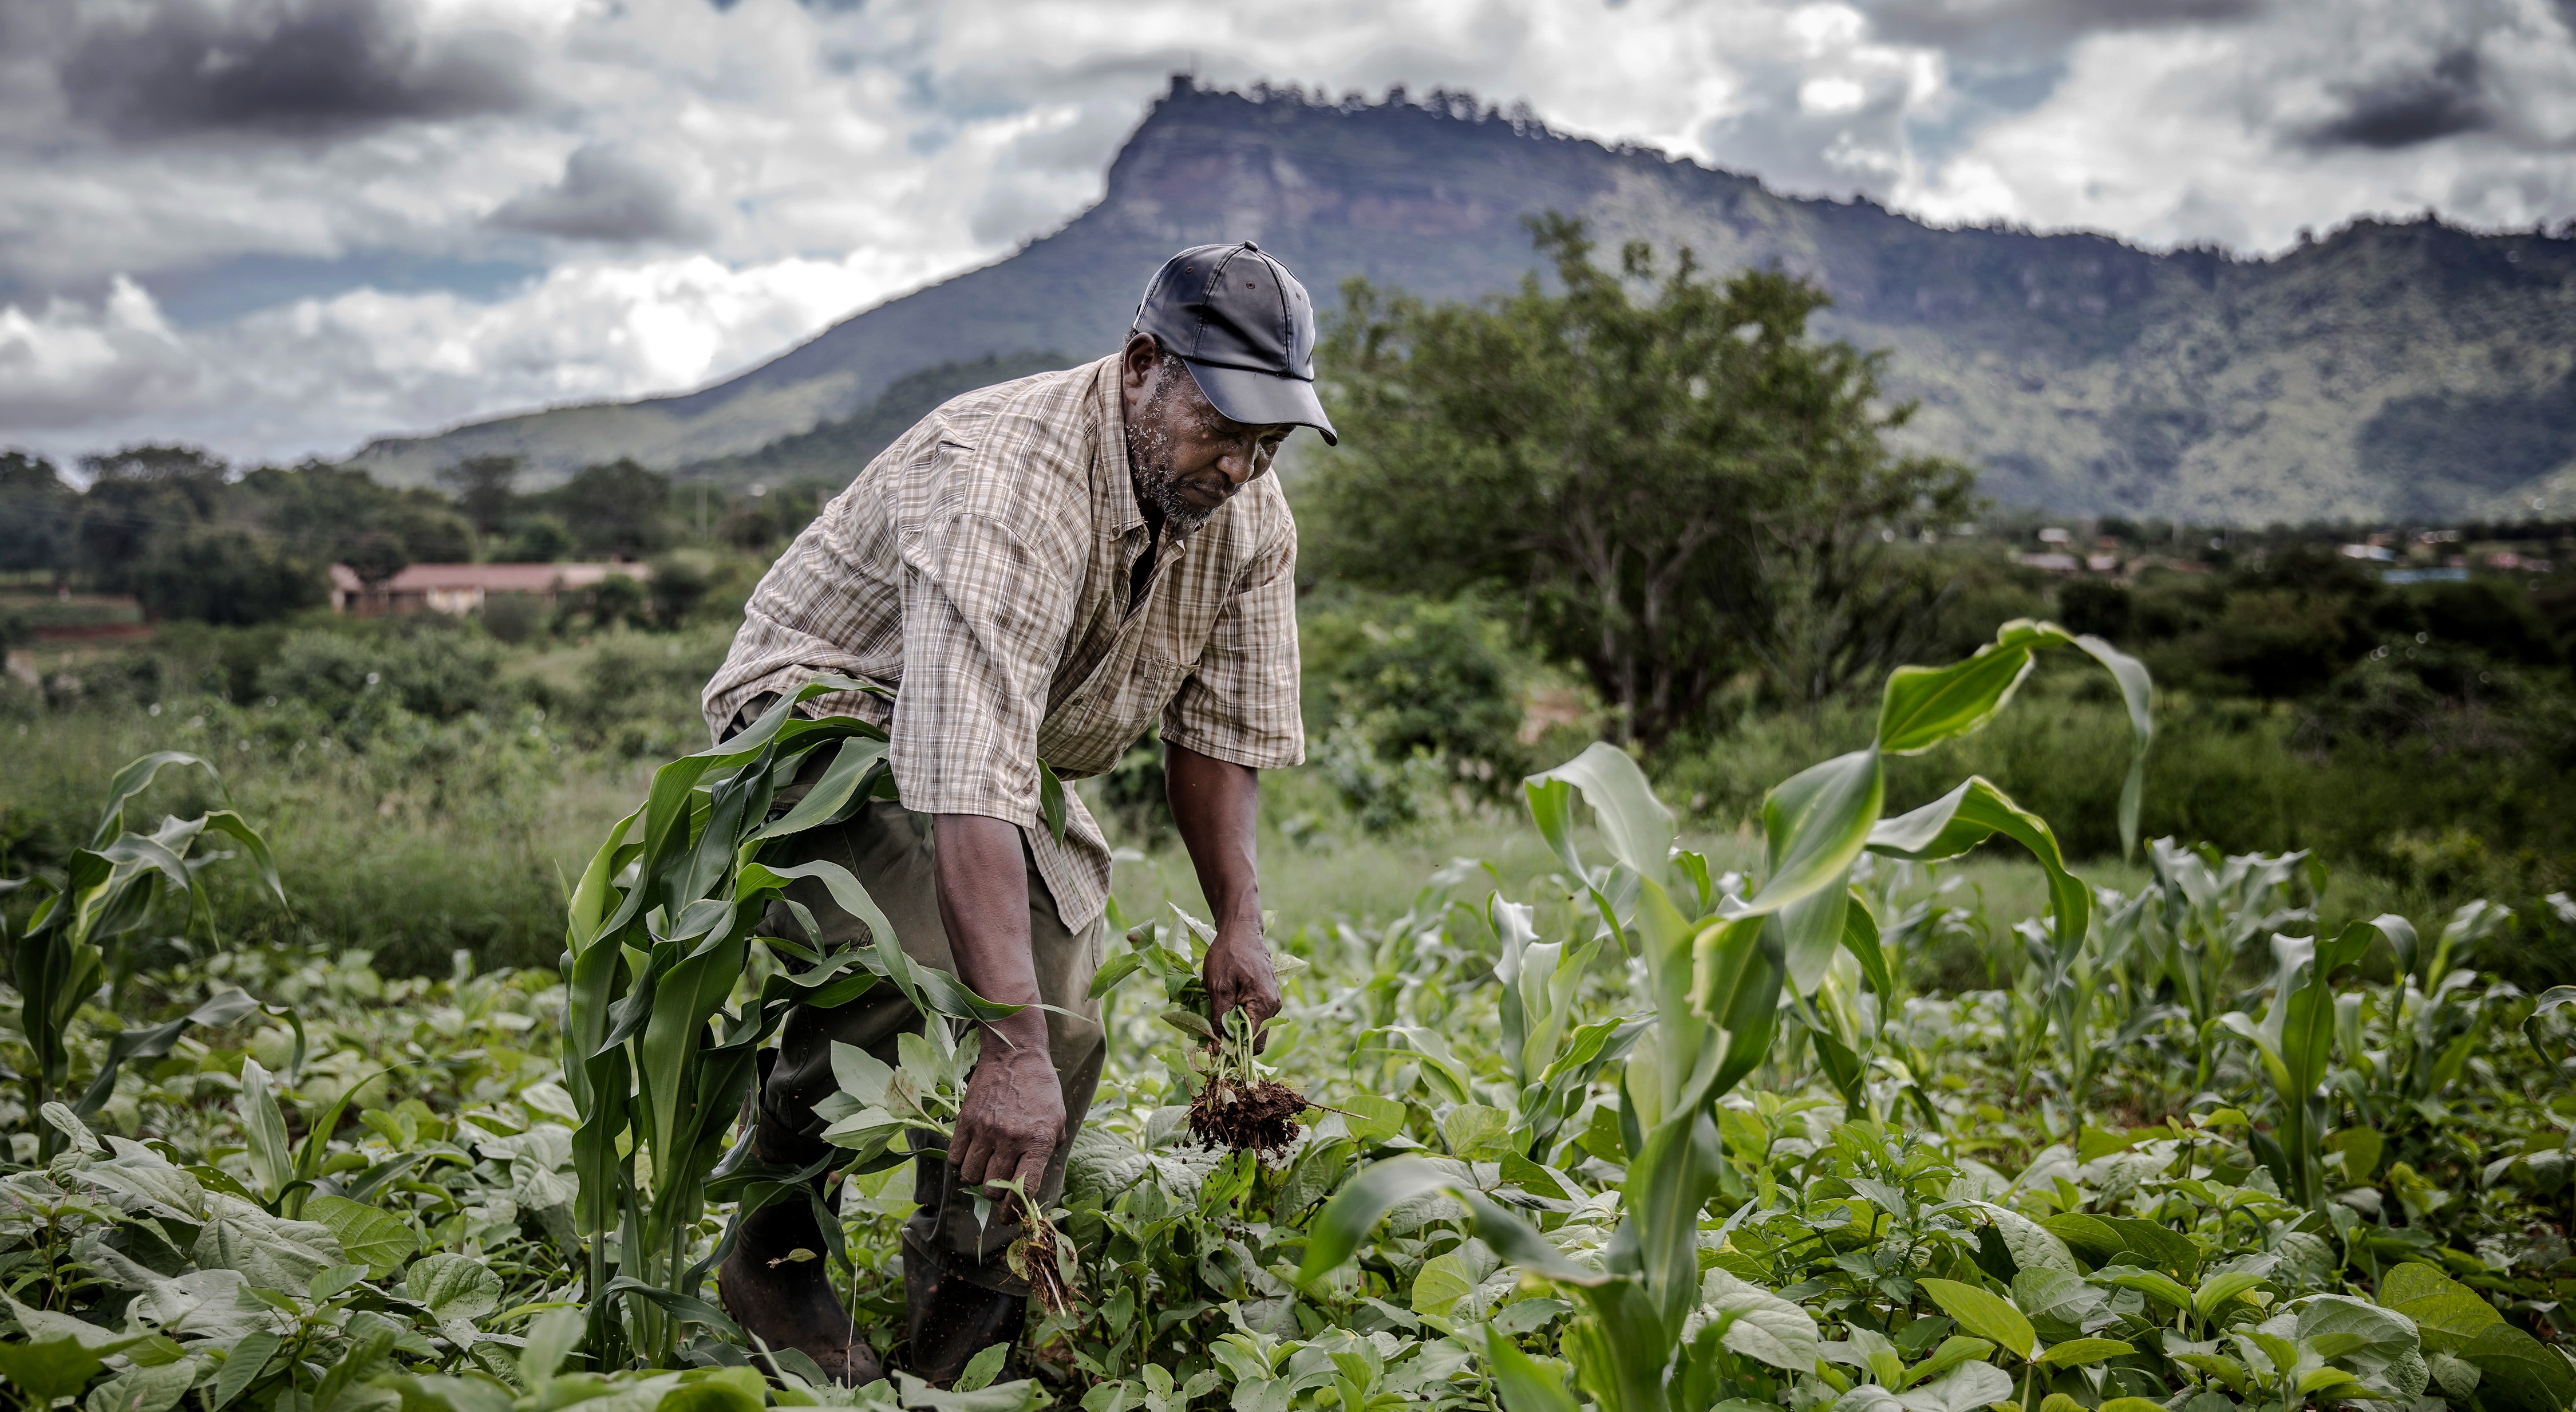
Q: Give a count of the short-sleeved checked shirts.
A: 1